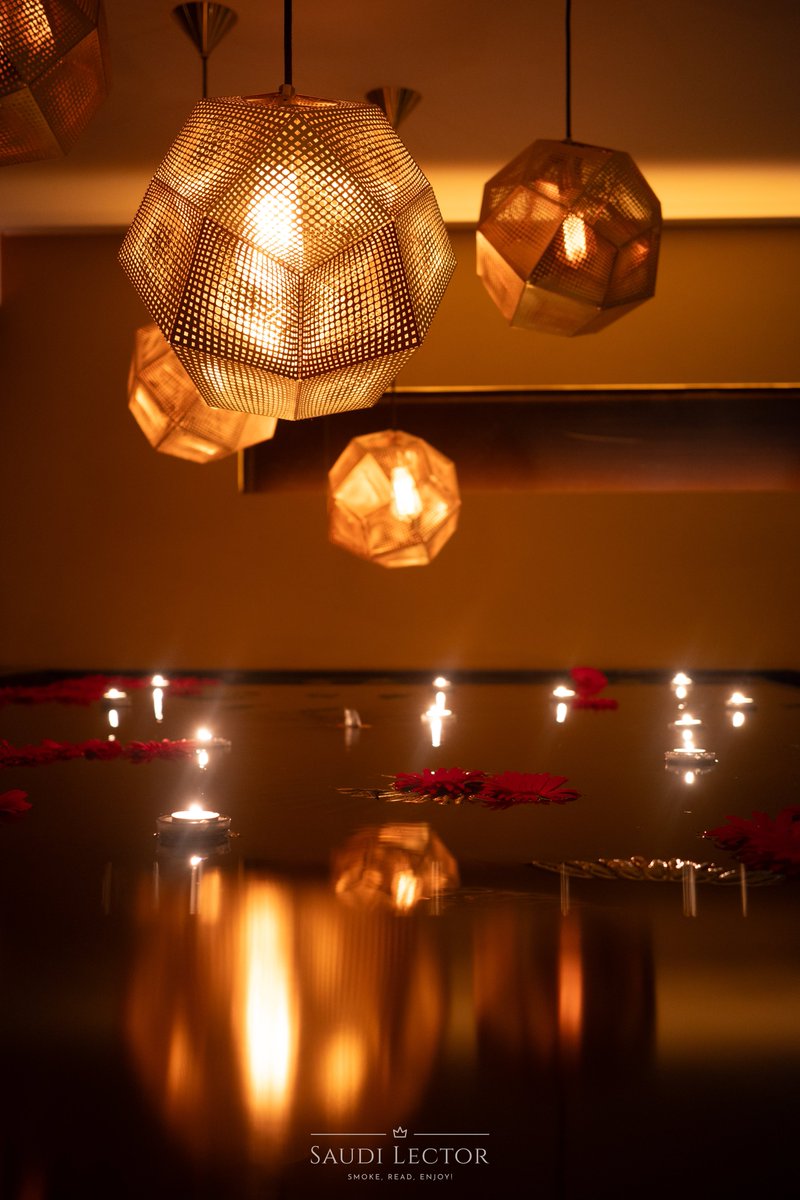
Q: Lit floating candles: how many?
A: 11